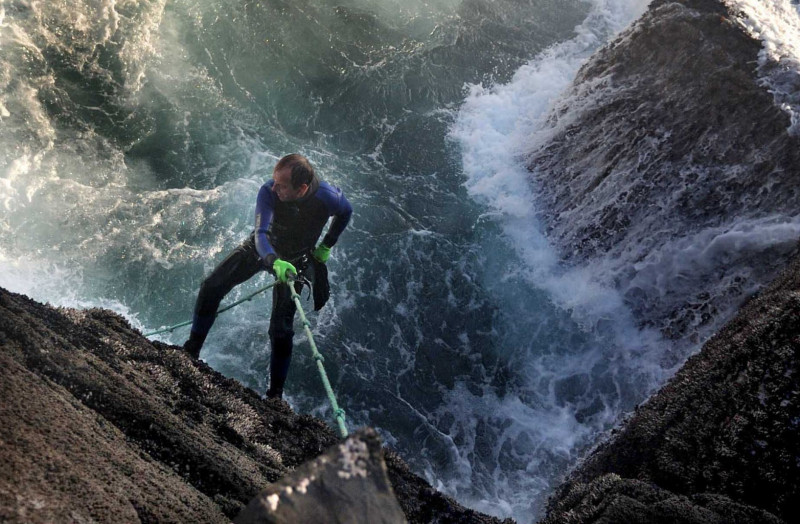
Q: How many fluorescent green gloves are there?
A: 2